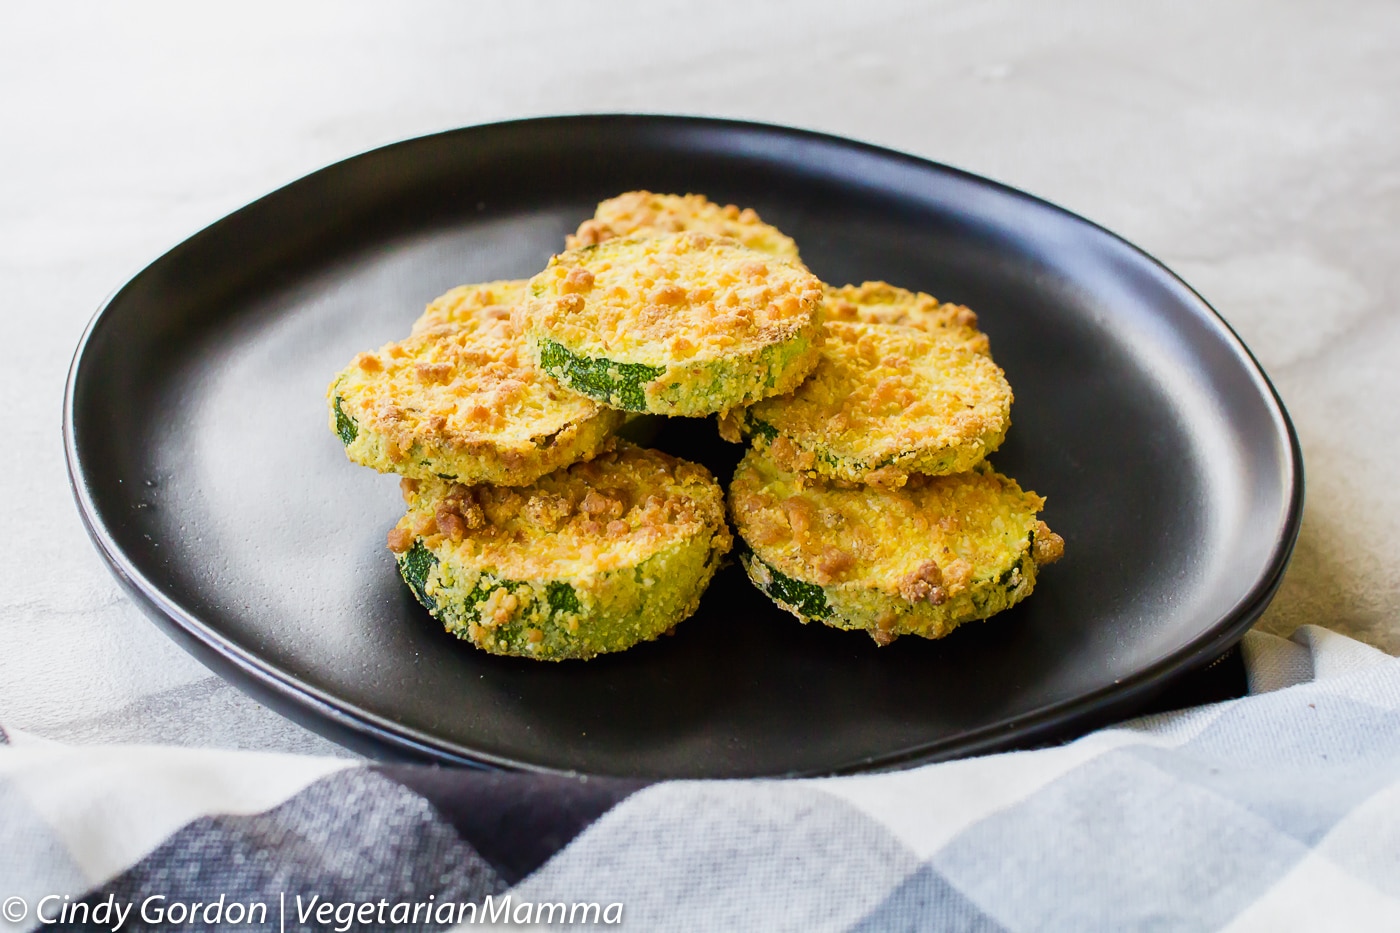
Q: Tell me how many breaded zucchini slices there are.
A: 8